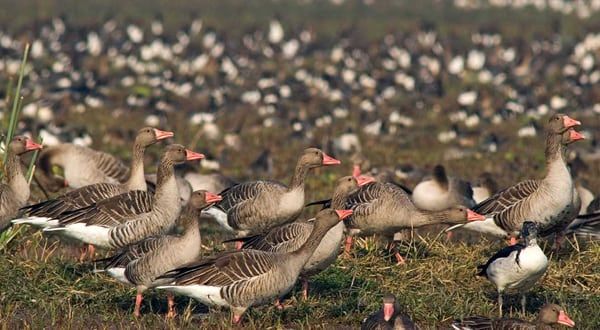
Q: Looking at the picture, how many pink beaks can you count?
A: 13